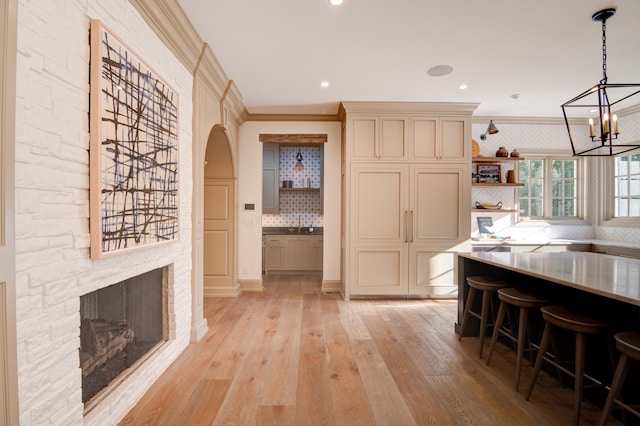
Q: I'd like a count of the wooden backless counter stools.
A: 4